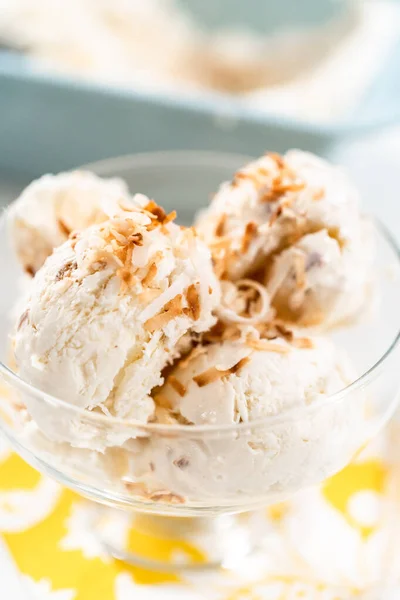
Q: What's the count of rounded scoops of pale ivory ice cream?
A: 4